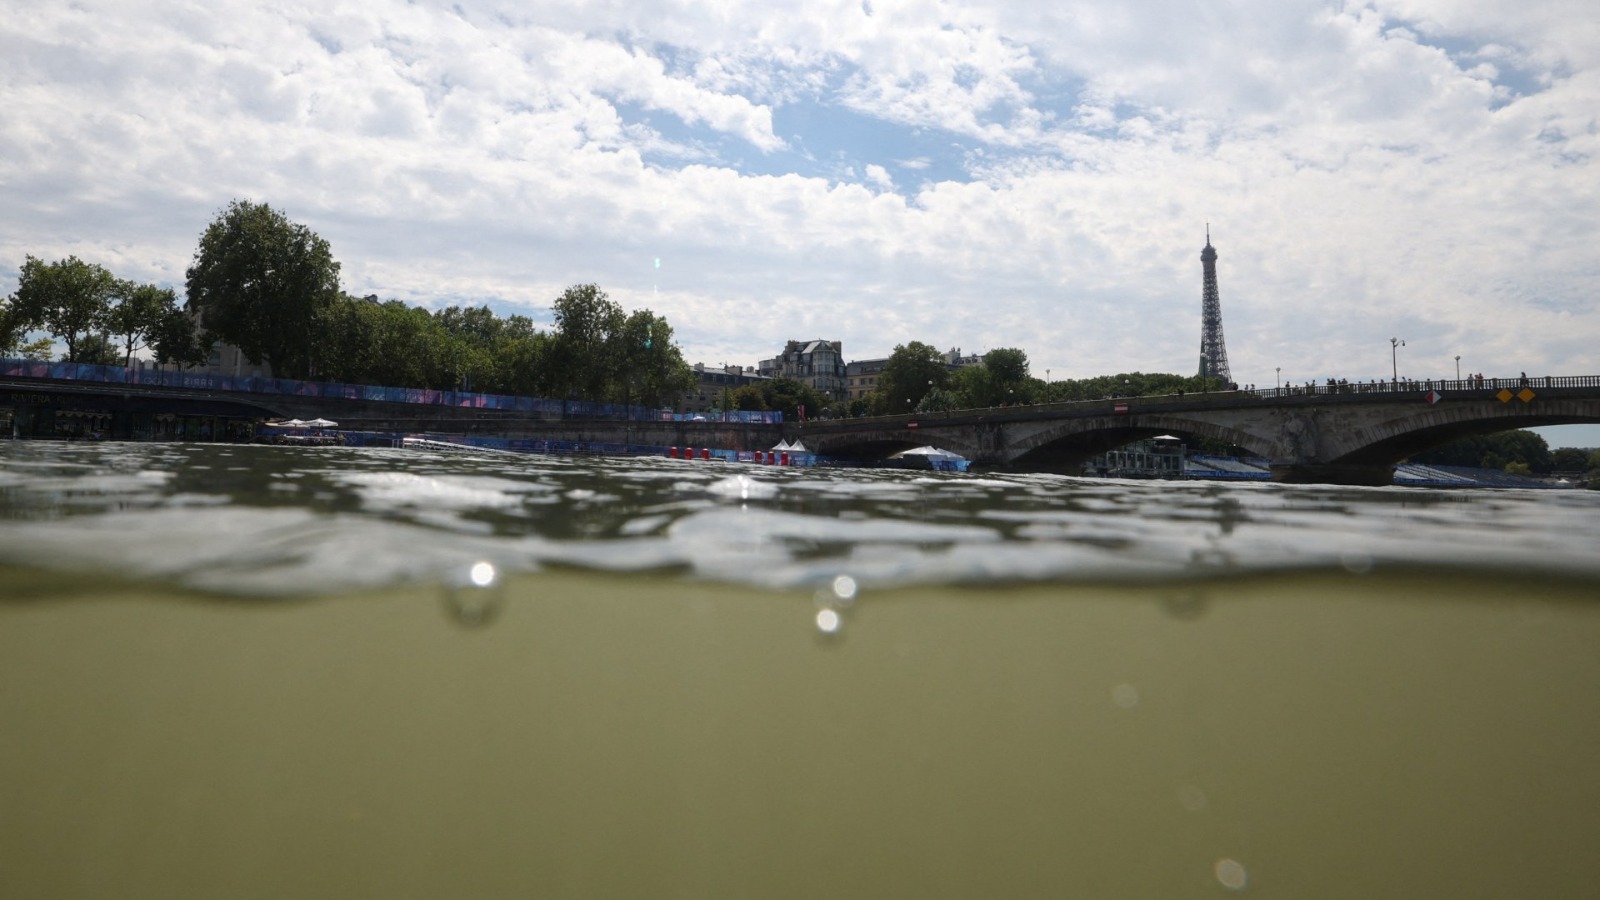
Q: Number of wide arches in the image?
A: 3